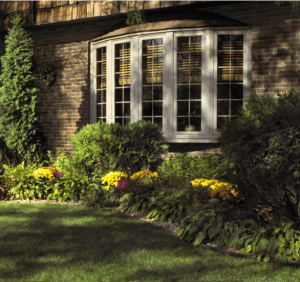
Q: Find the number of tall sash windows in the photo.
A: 5